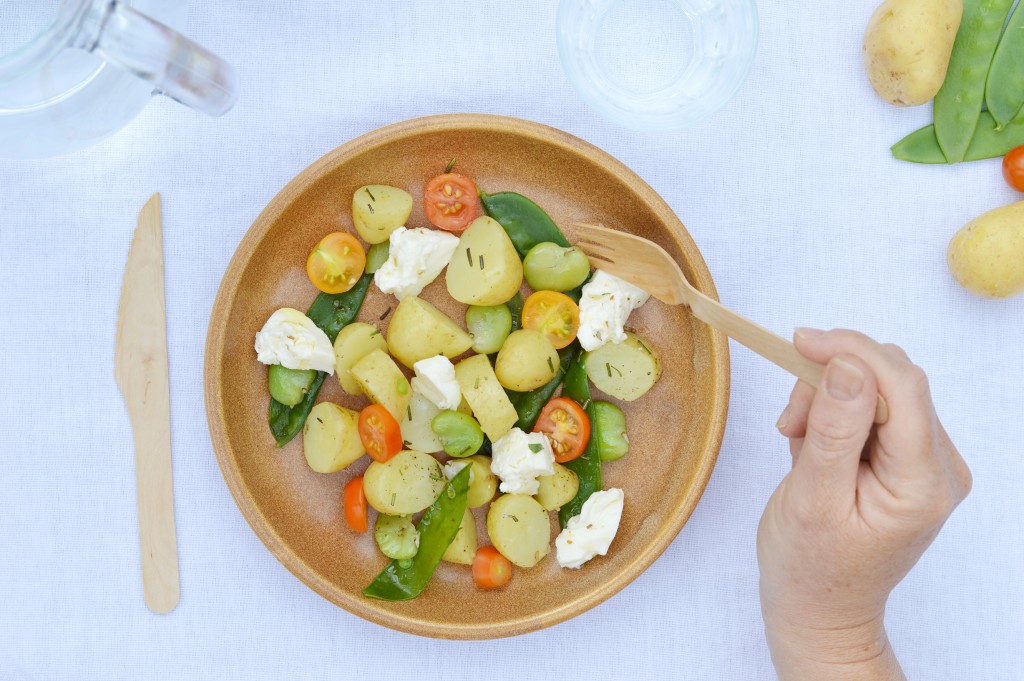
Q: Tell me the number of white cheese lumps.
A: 6